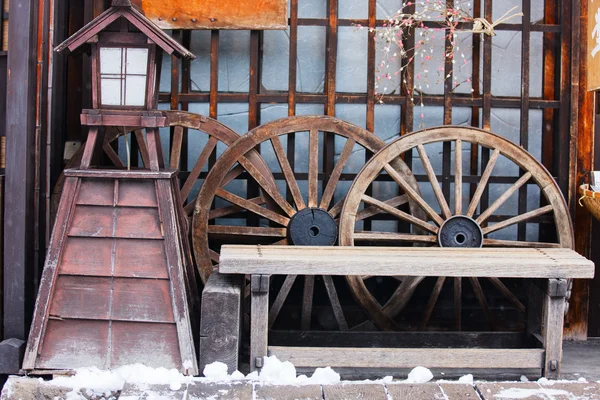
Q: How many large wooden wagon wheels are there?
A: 3